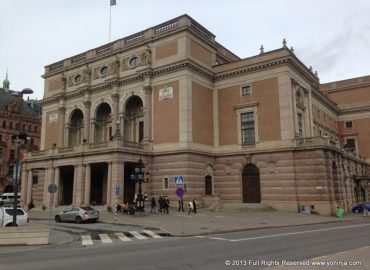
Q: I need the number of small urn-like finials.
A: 5